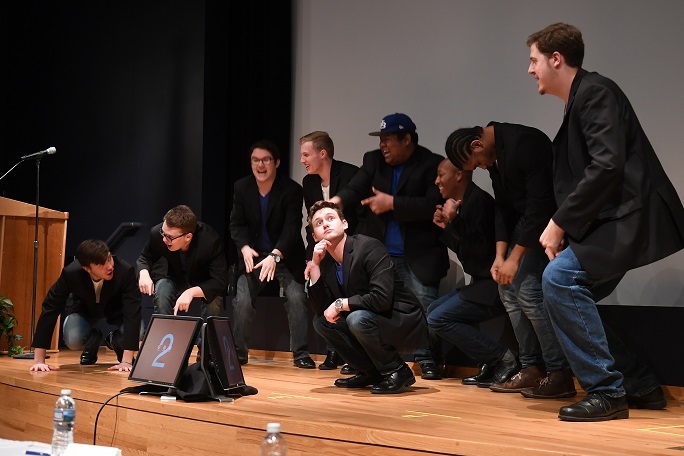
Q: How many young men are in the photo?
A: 9